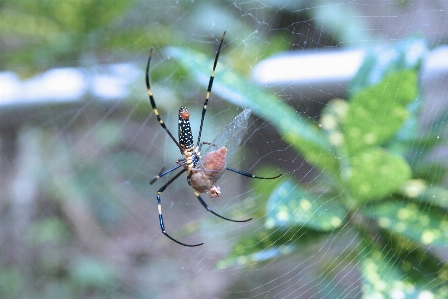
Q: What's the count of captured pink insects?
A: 1